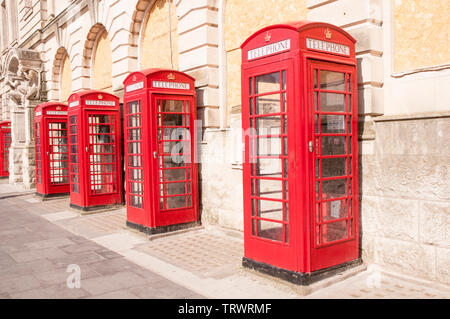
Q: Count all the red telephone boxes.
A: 5